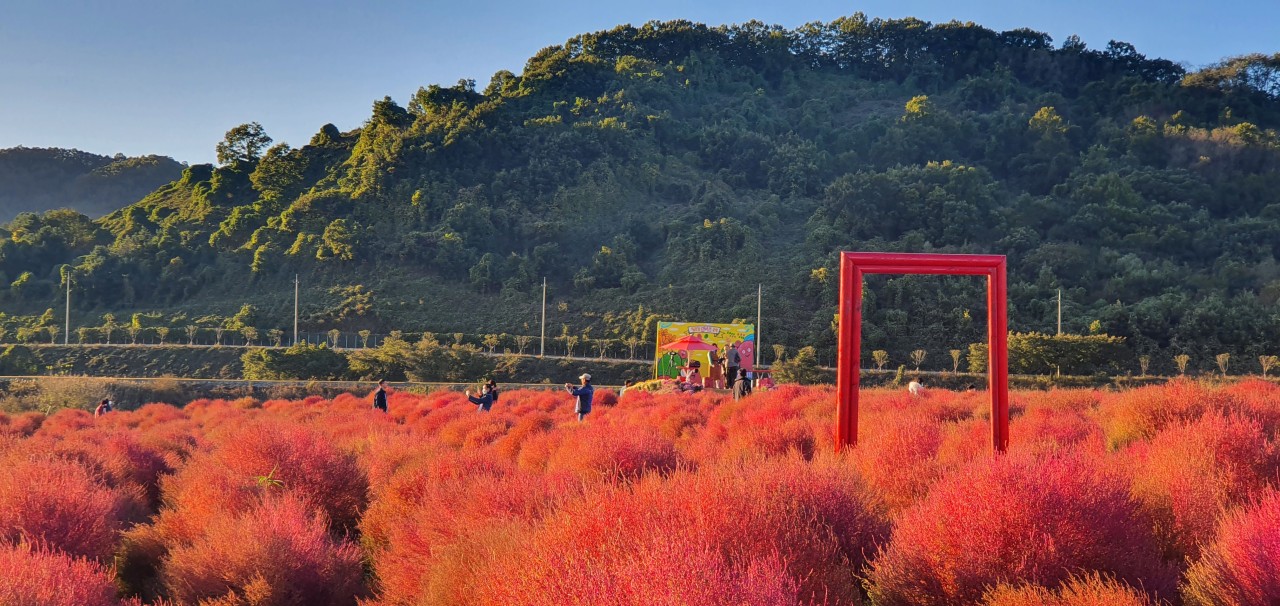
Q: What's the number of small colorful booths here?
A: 1